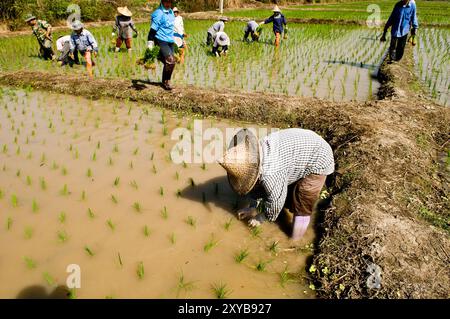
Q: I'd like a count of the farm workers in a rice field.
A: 12